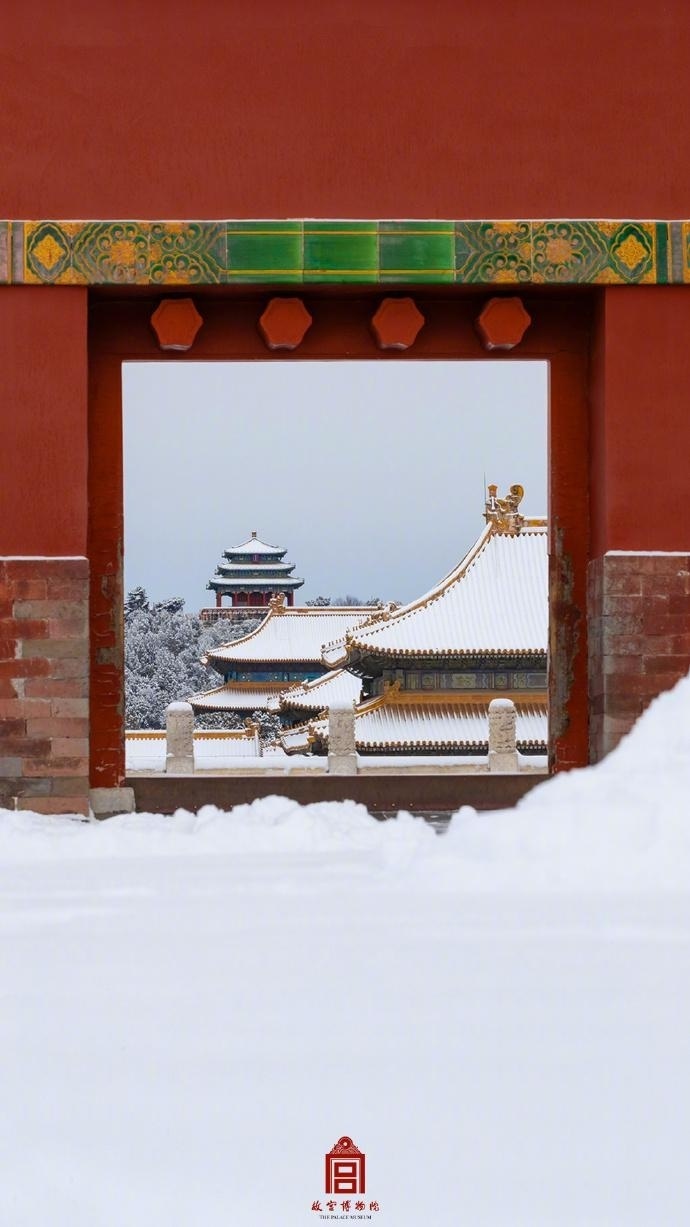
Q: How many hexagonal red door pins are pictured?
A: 4